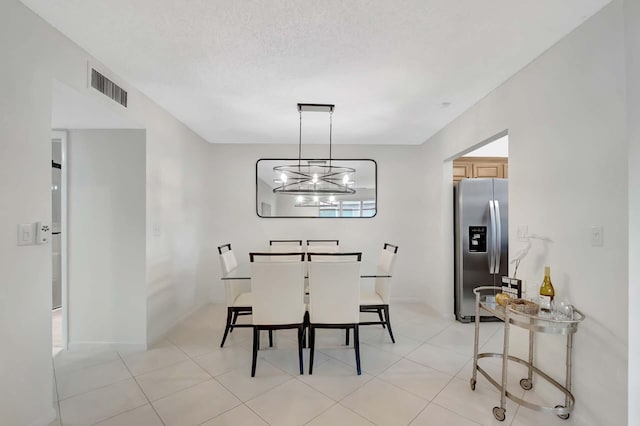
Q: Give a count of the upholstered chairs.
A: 6